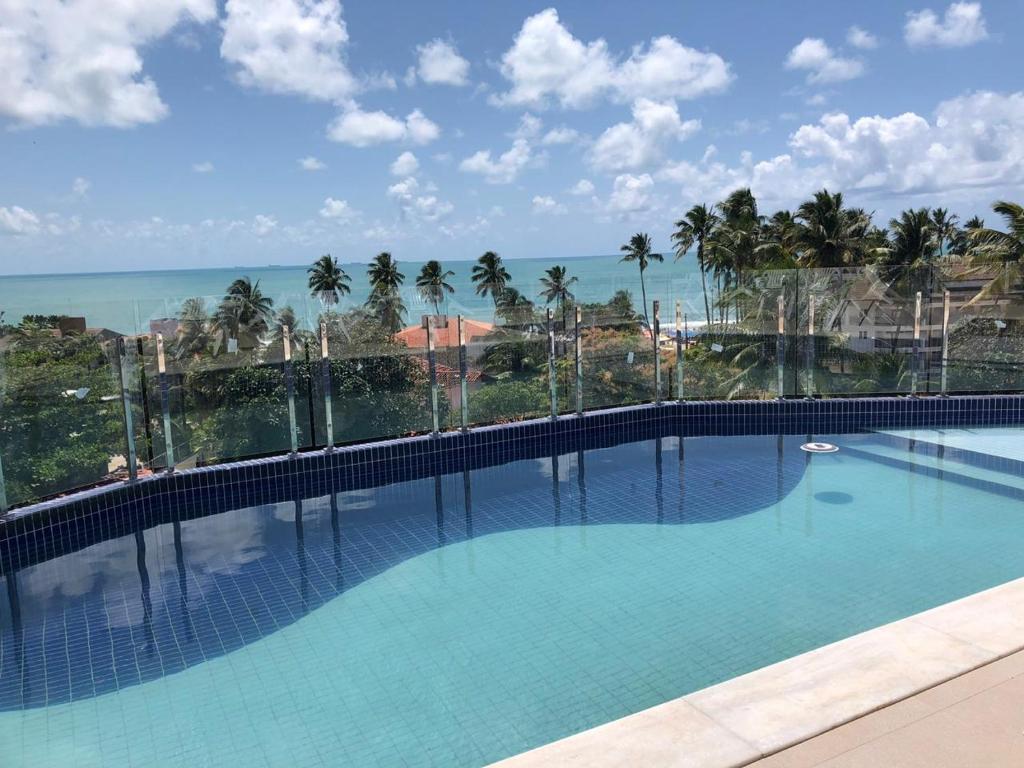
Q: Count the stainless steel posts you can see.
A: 15